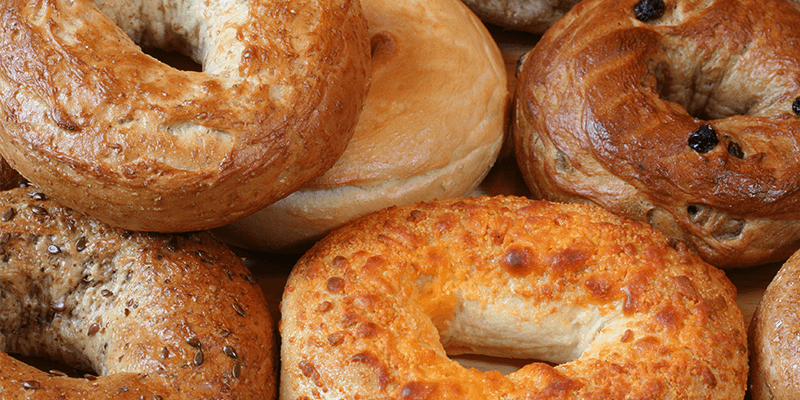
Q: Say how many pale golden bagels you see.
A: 1